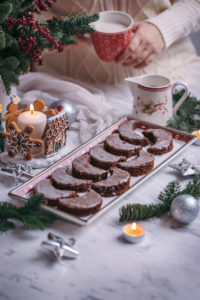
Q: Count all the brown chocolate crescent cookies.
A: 10